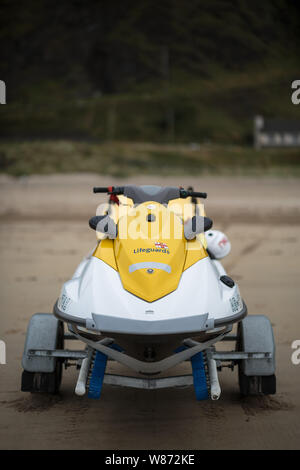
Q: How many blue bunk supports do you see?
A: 2